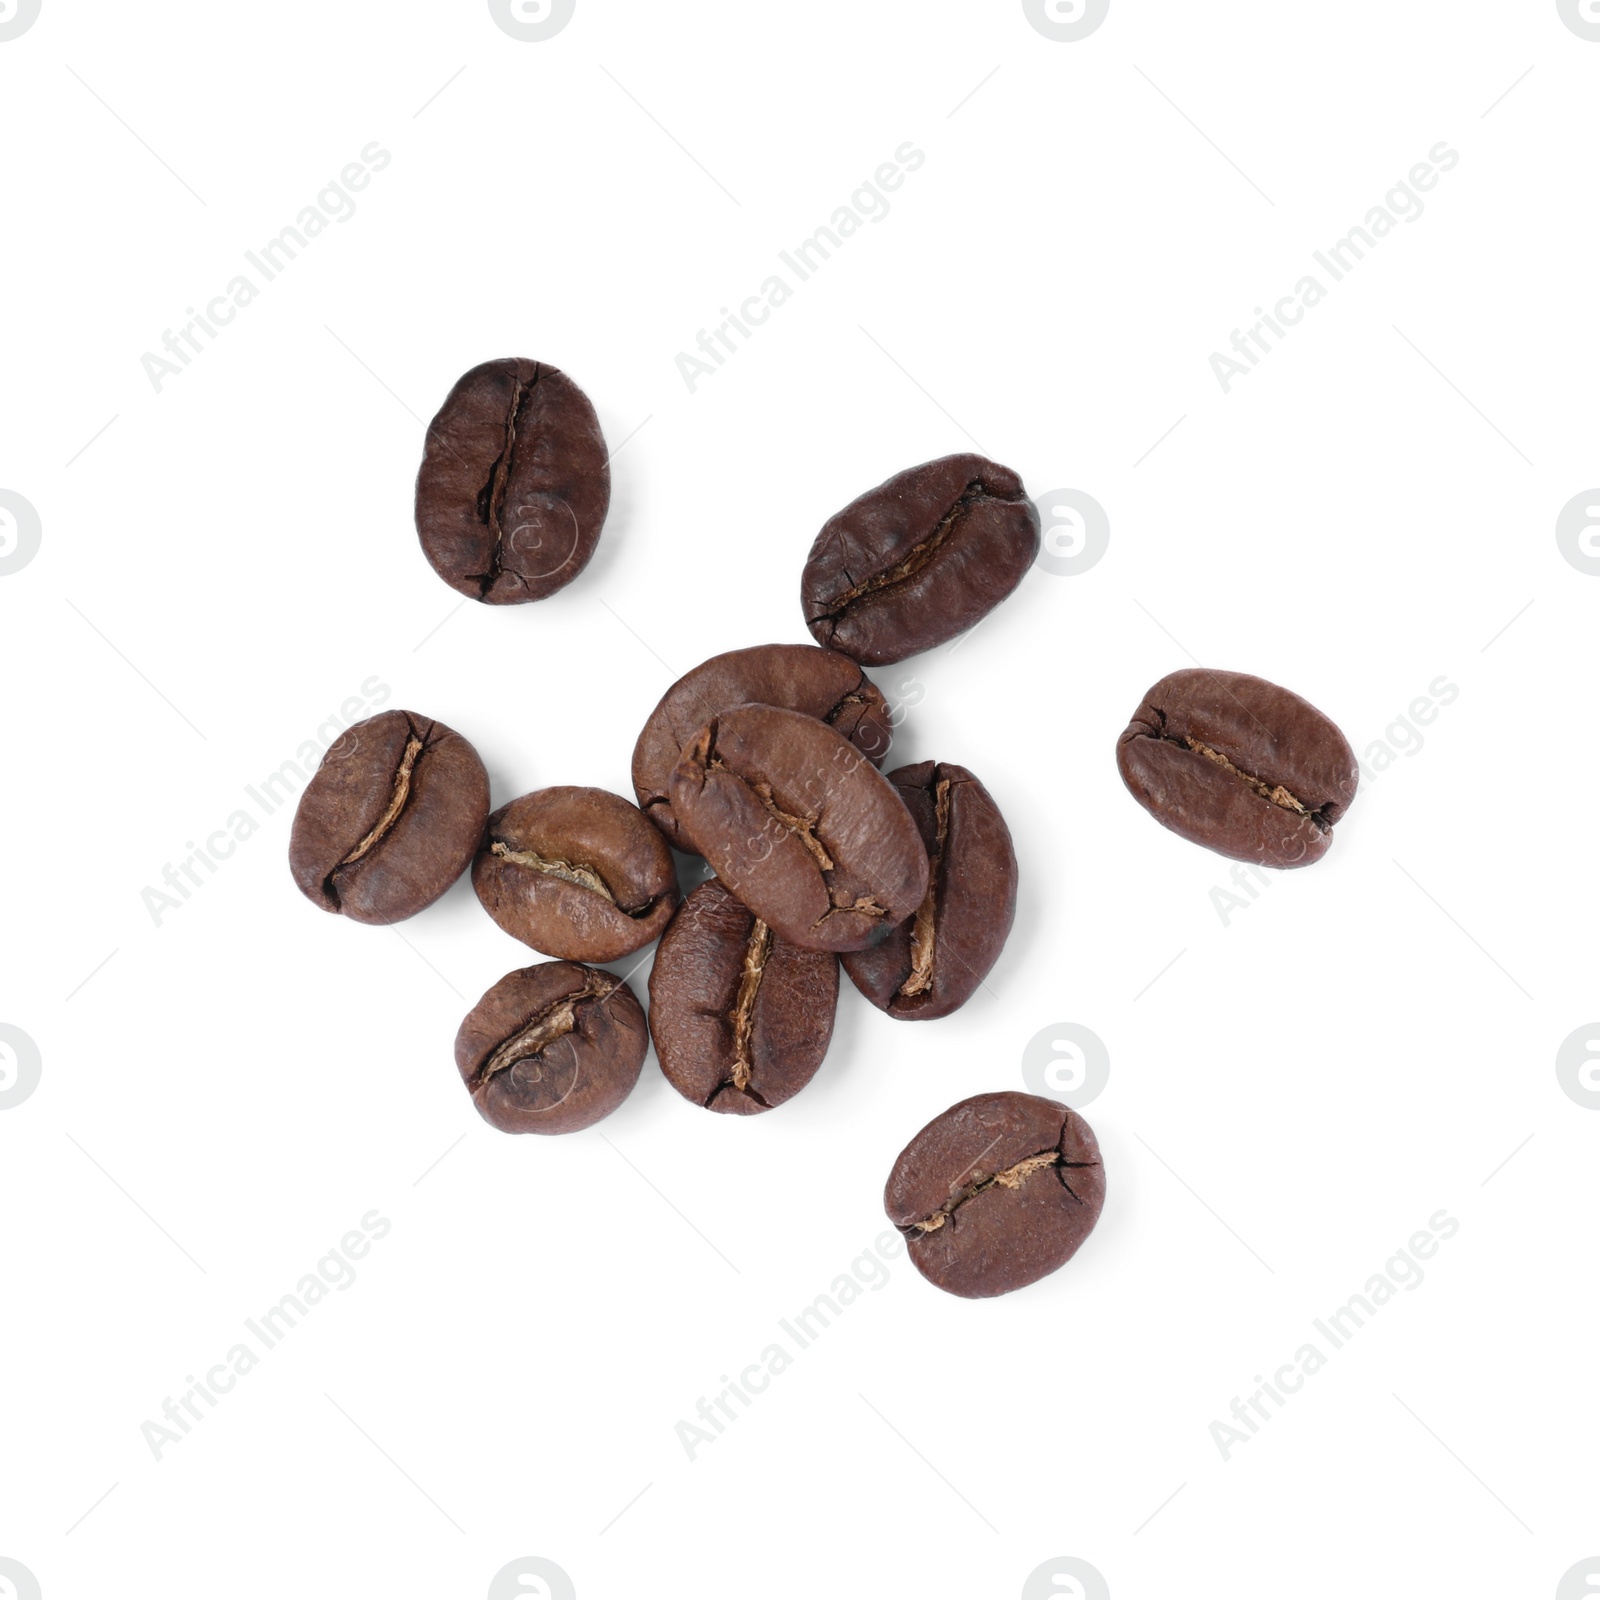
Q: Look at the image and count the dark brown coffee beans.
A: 11